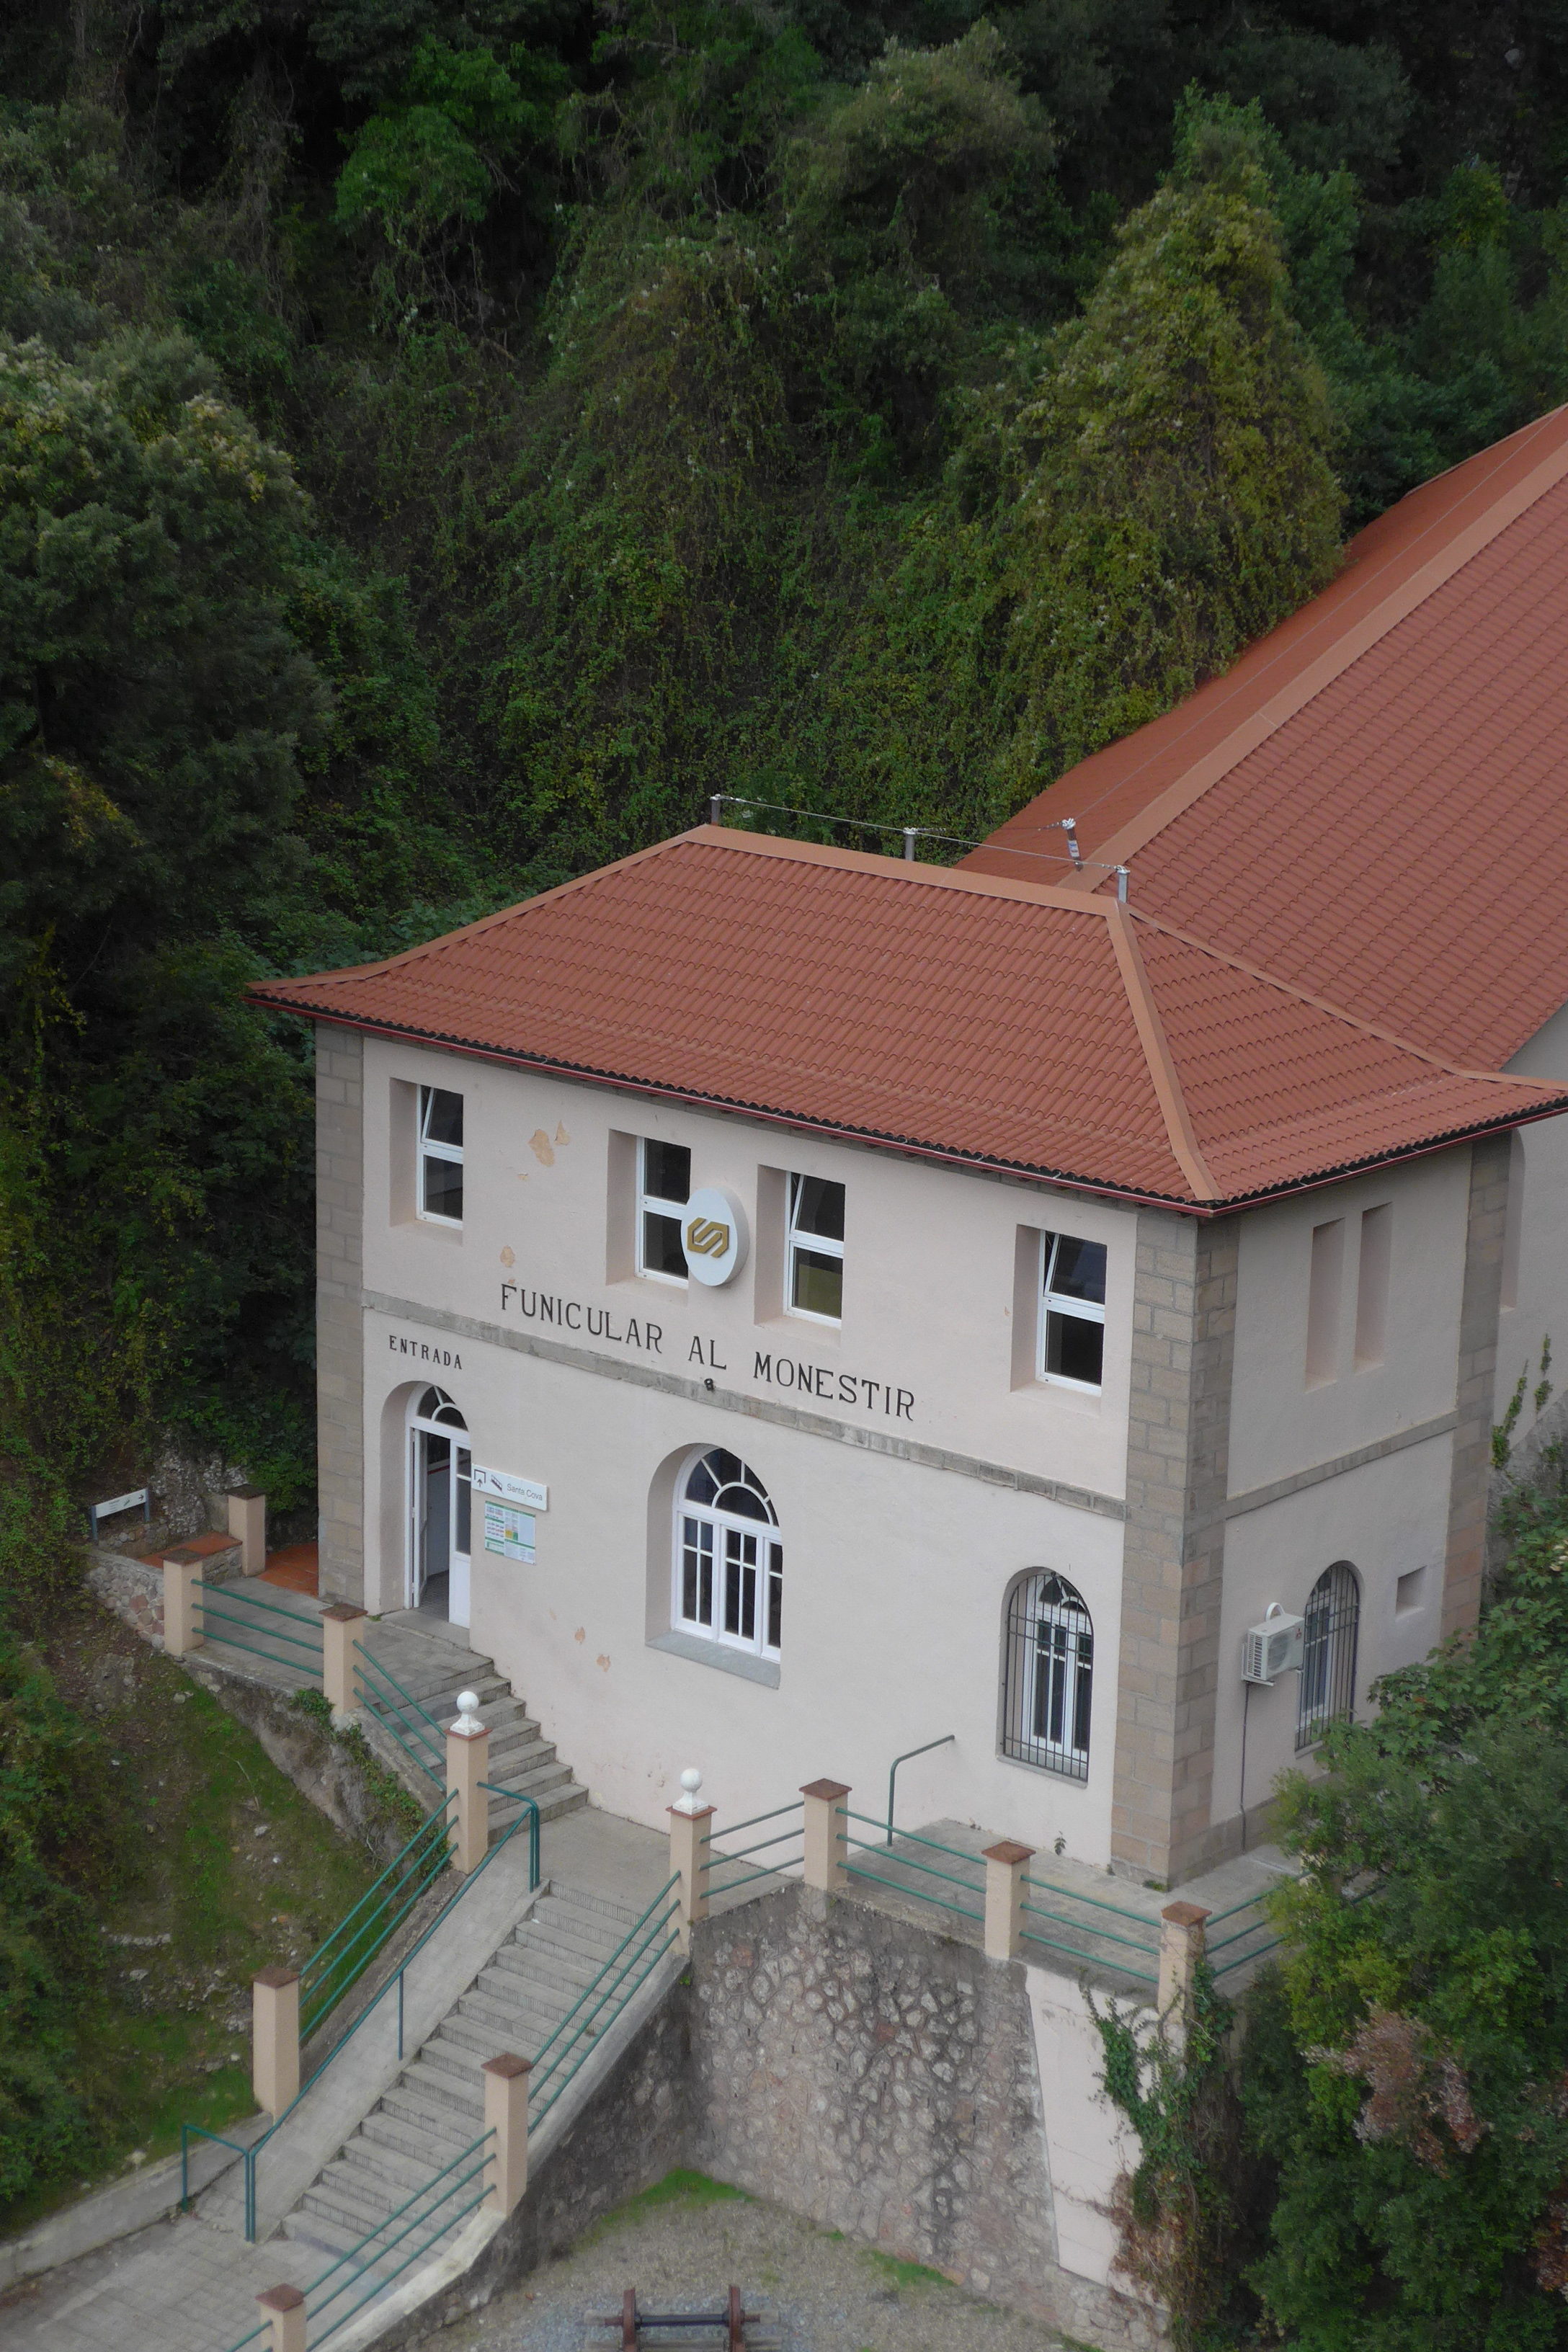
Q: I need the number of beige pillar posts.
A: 11